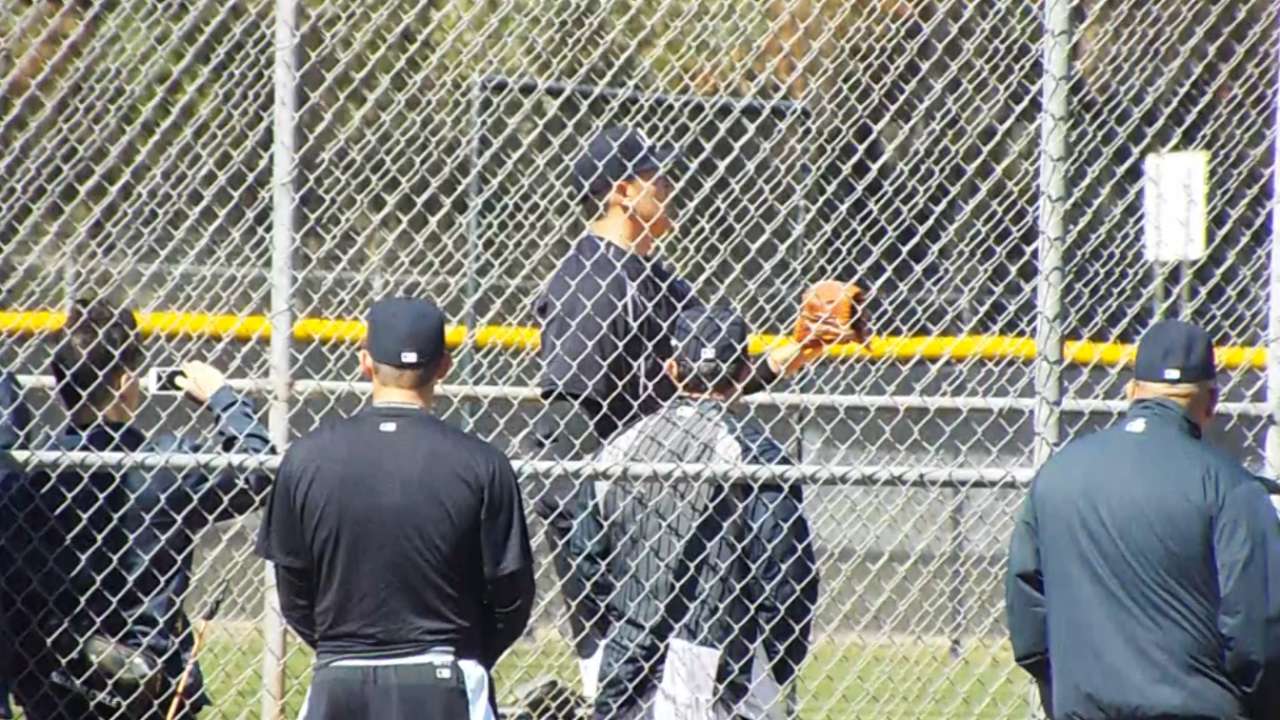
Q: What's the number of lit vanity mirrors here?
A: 0